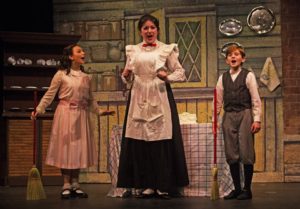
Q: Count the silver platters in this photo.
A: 3